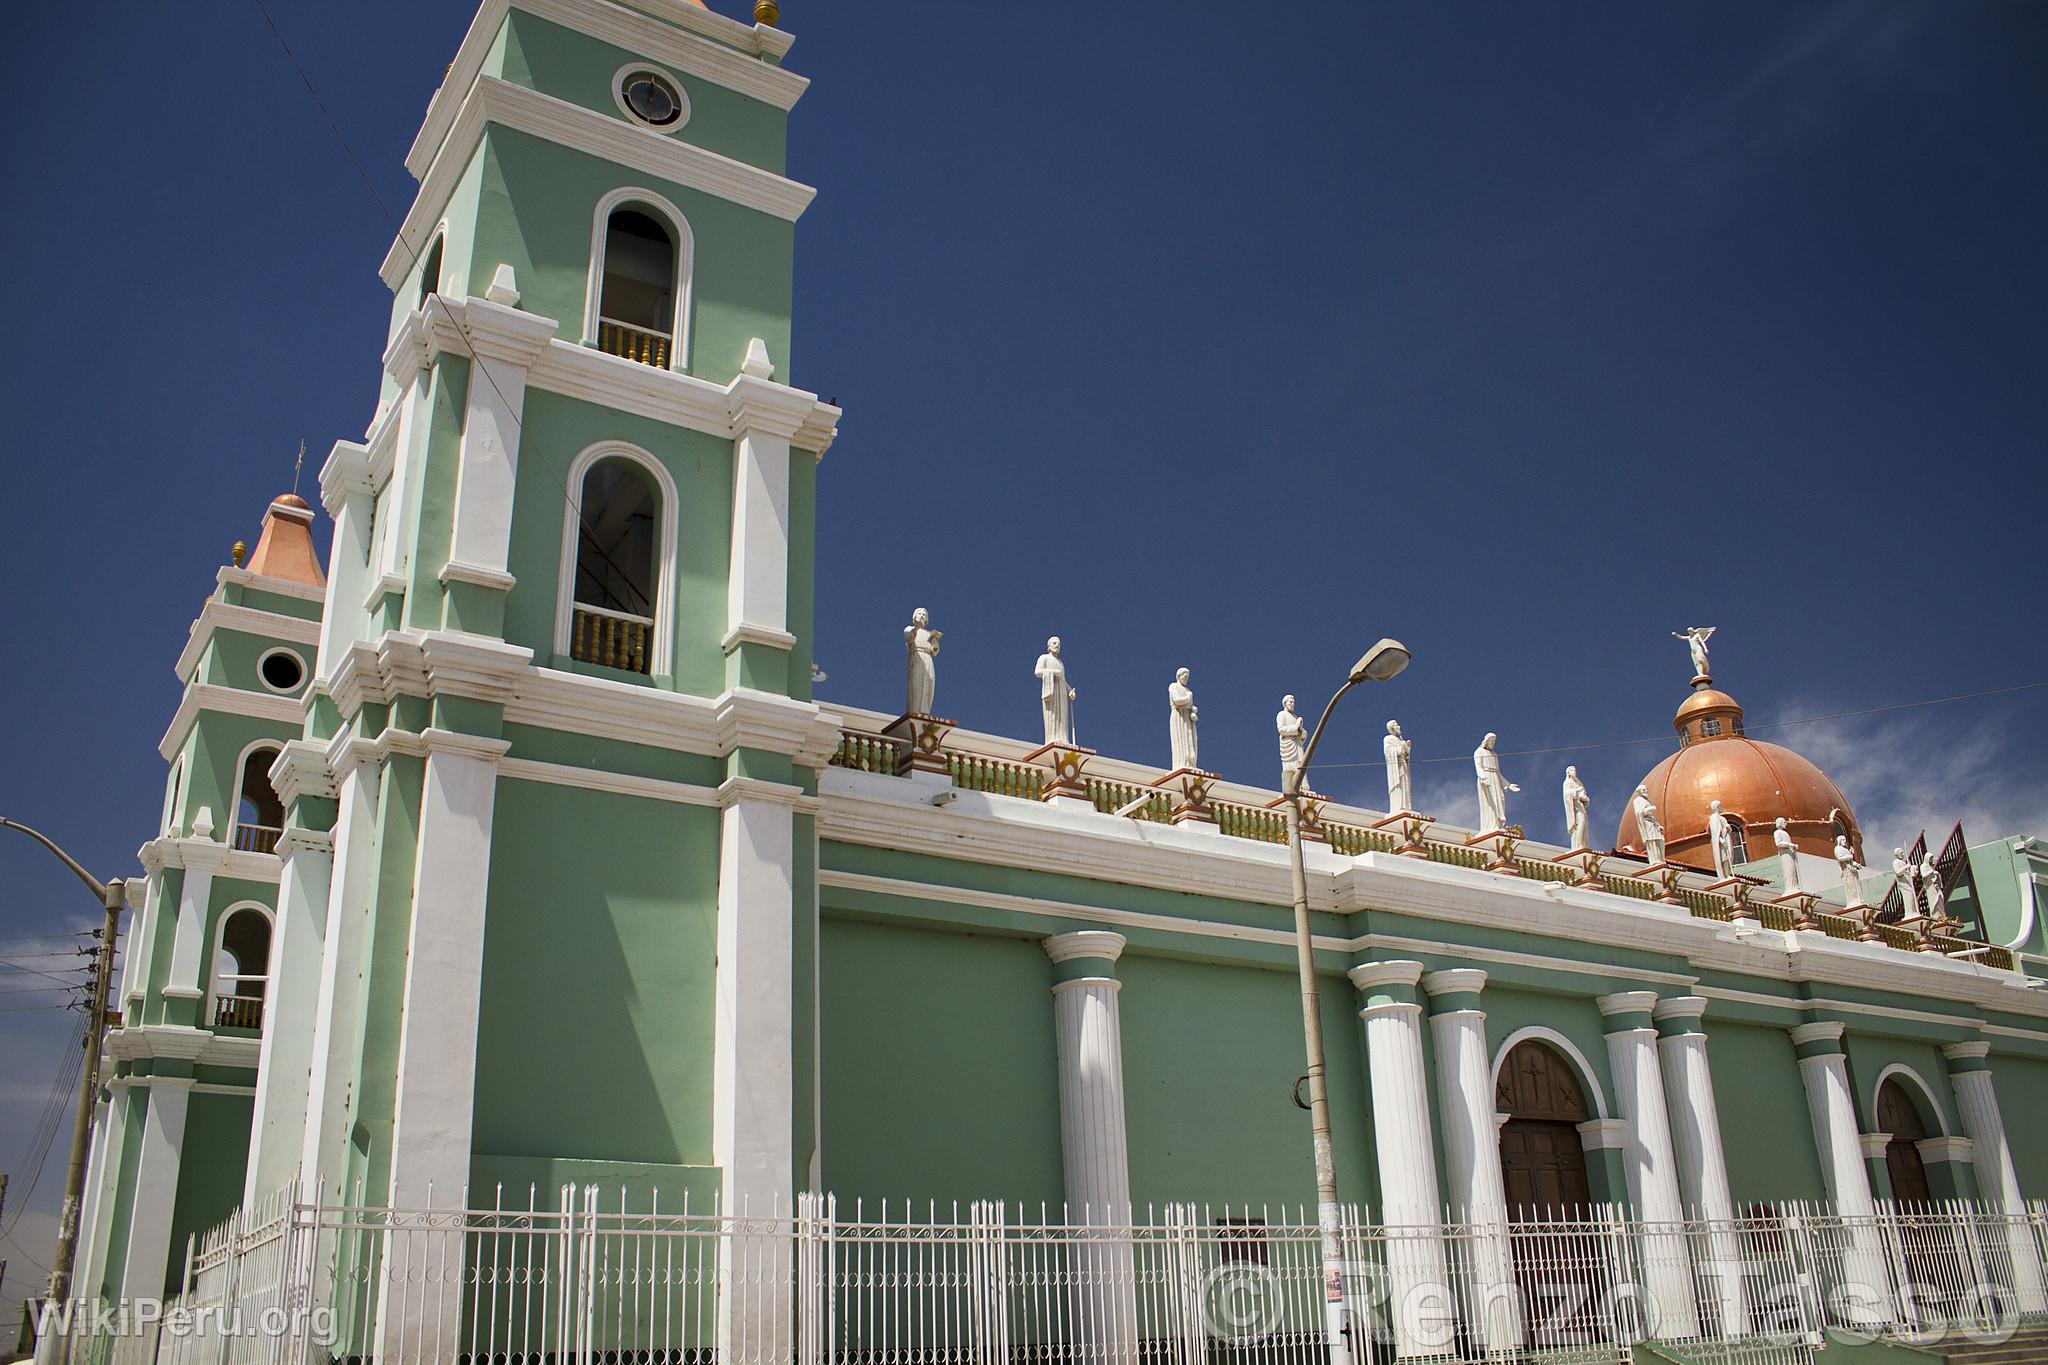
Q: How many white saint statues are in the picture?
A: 13